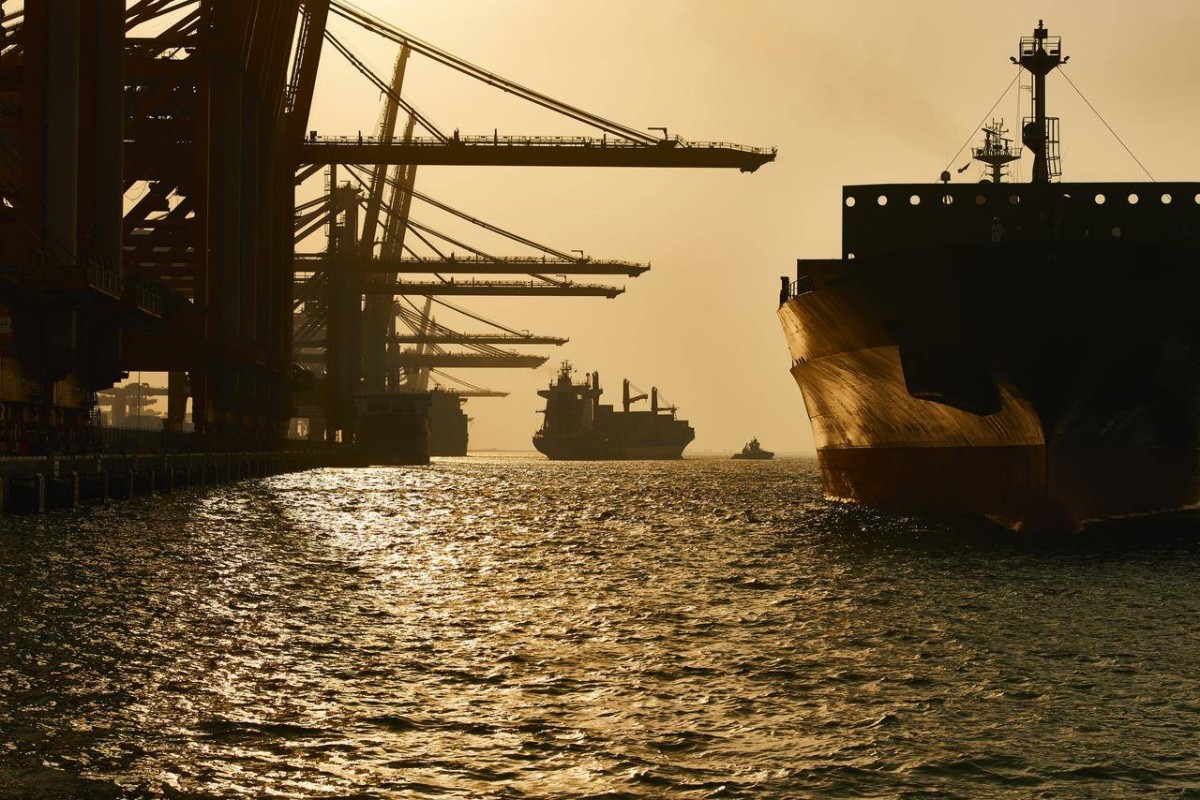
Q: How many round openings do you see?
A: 11